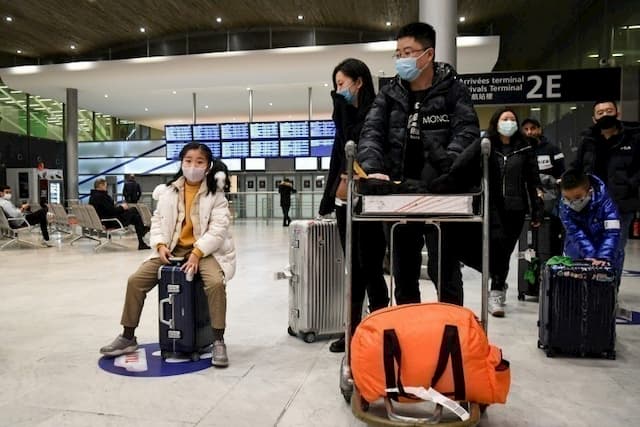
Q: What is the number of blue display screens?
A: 12